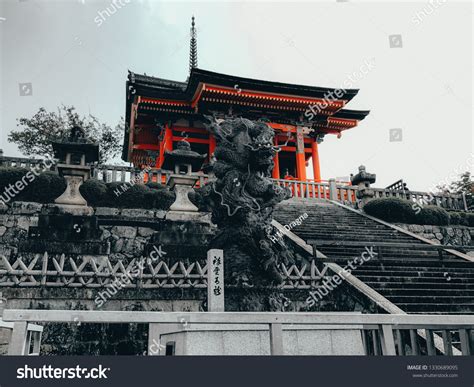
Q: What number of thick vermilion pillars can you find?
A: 5